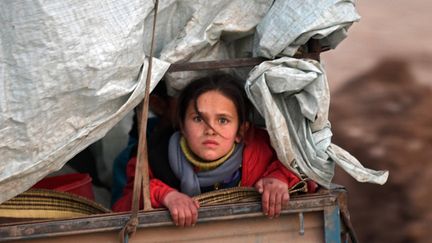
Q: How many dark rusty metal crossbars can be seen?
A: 1